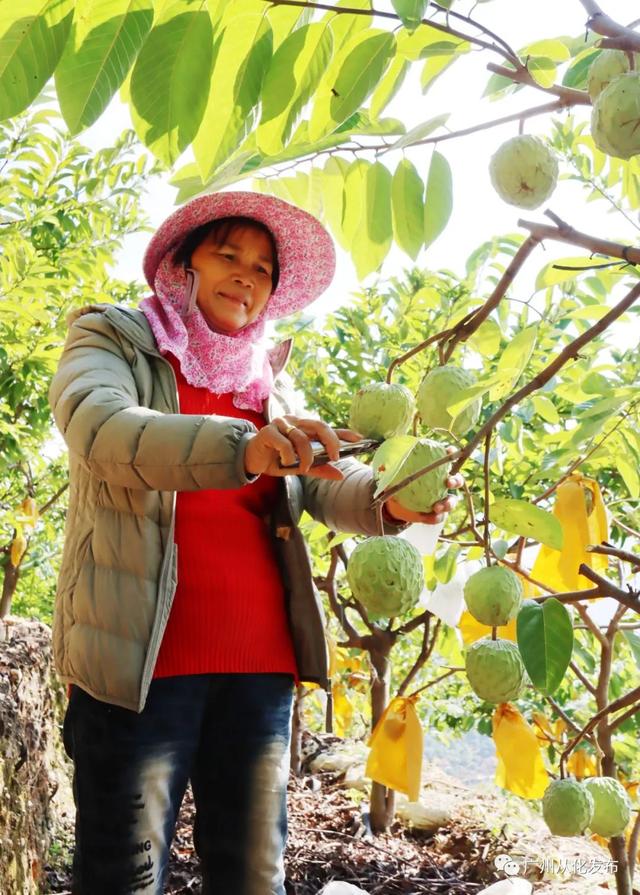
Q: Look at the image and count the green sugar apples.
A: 11